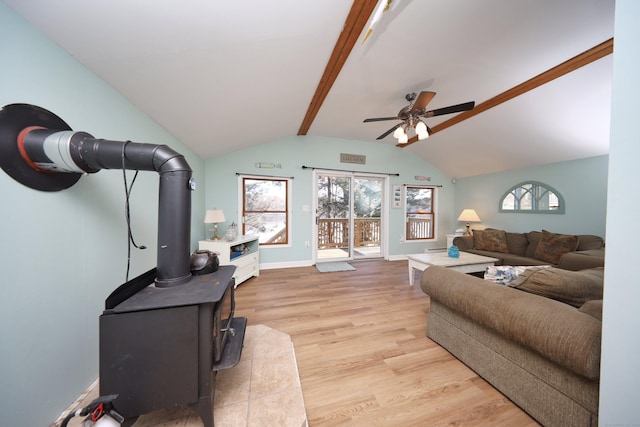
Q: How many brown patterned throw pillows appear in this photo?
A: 2